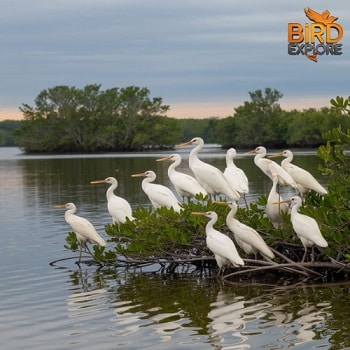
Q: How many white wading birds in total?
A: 12